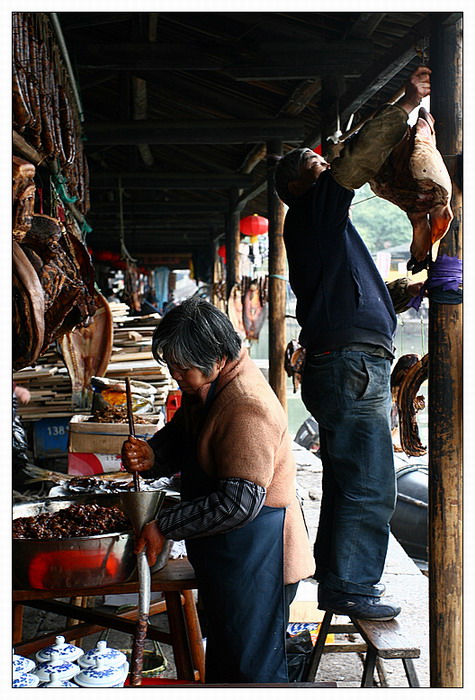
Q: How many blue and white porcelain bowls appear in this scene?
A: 7